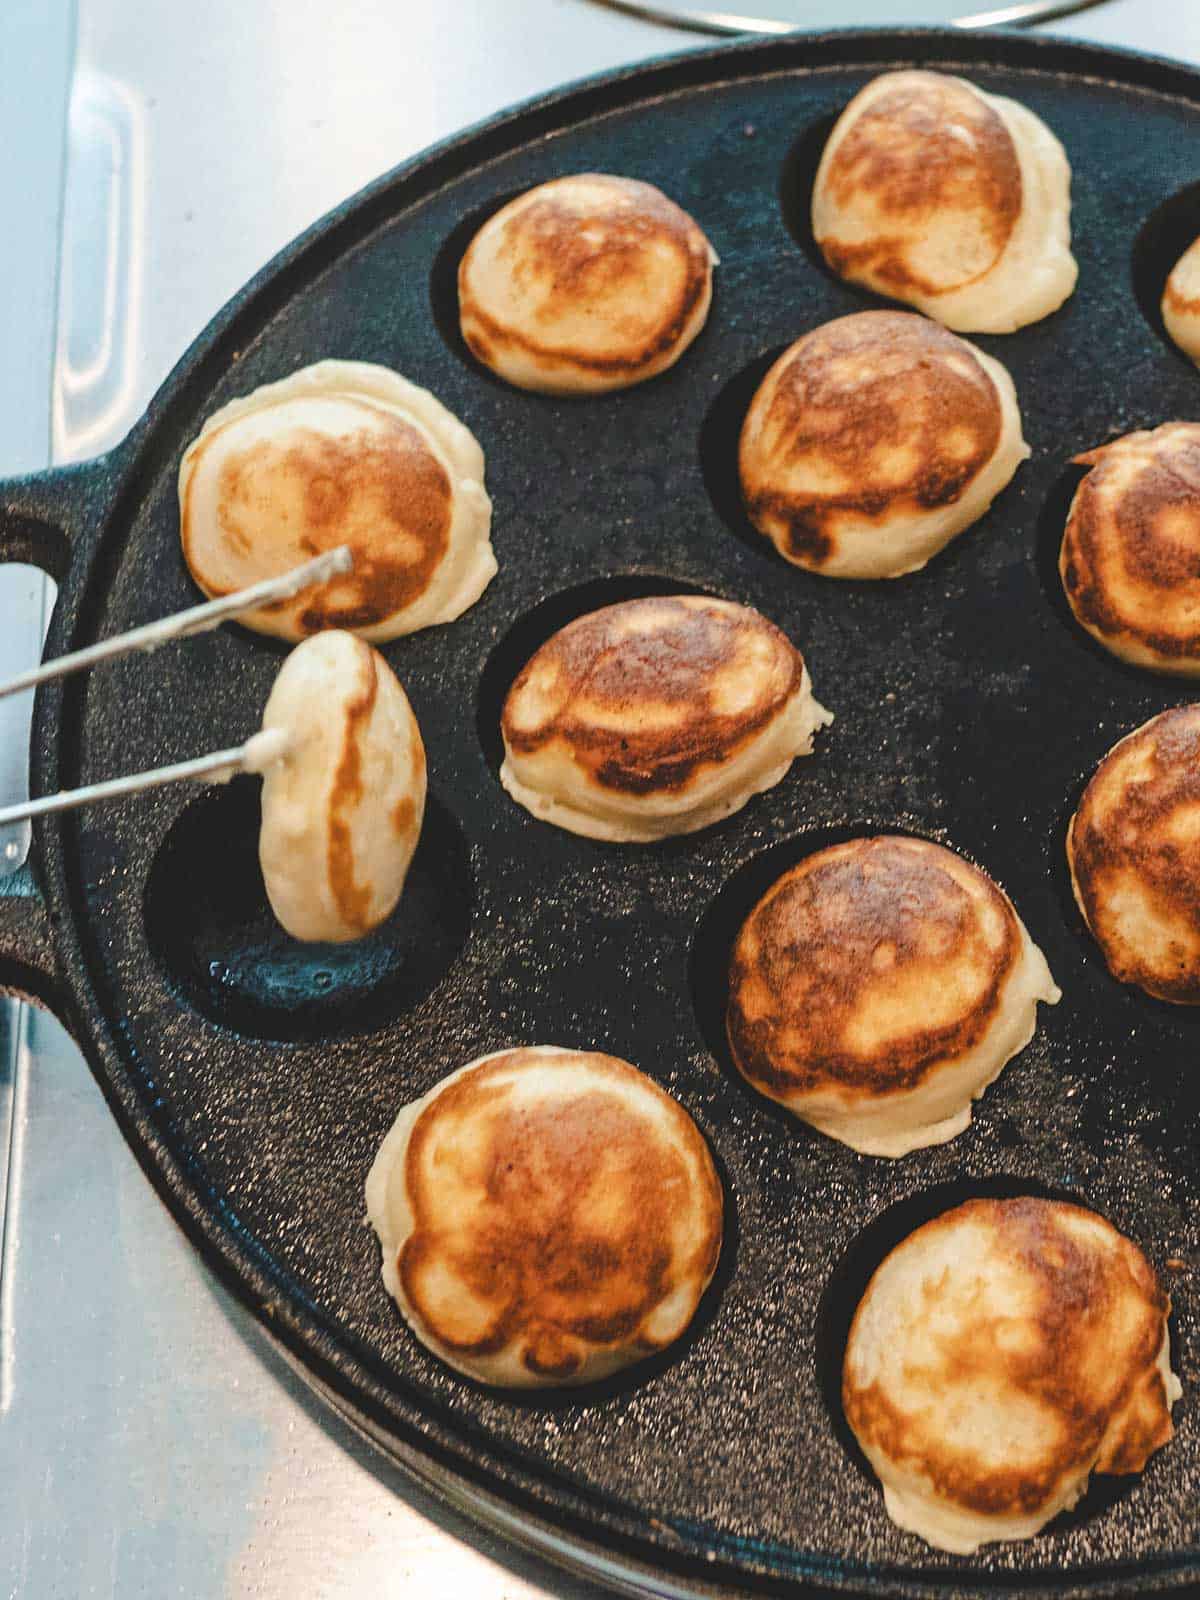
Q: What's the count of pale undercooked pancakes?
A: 1